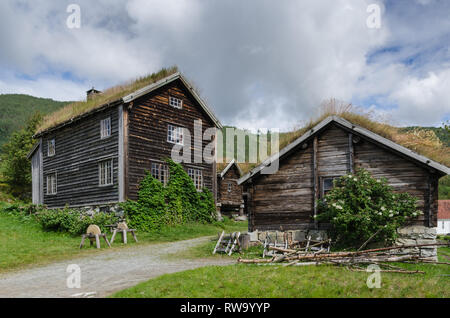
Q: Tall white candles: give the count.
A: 0